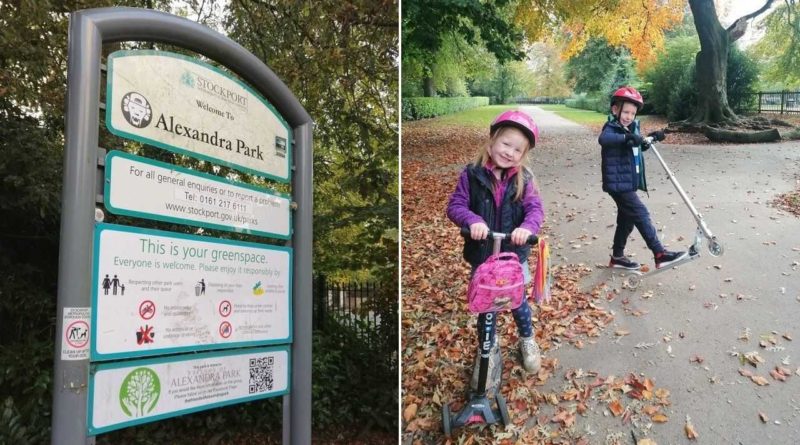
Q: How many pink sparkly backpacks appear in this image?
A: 1